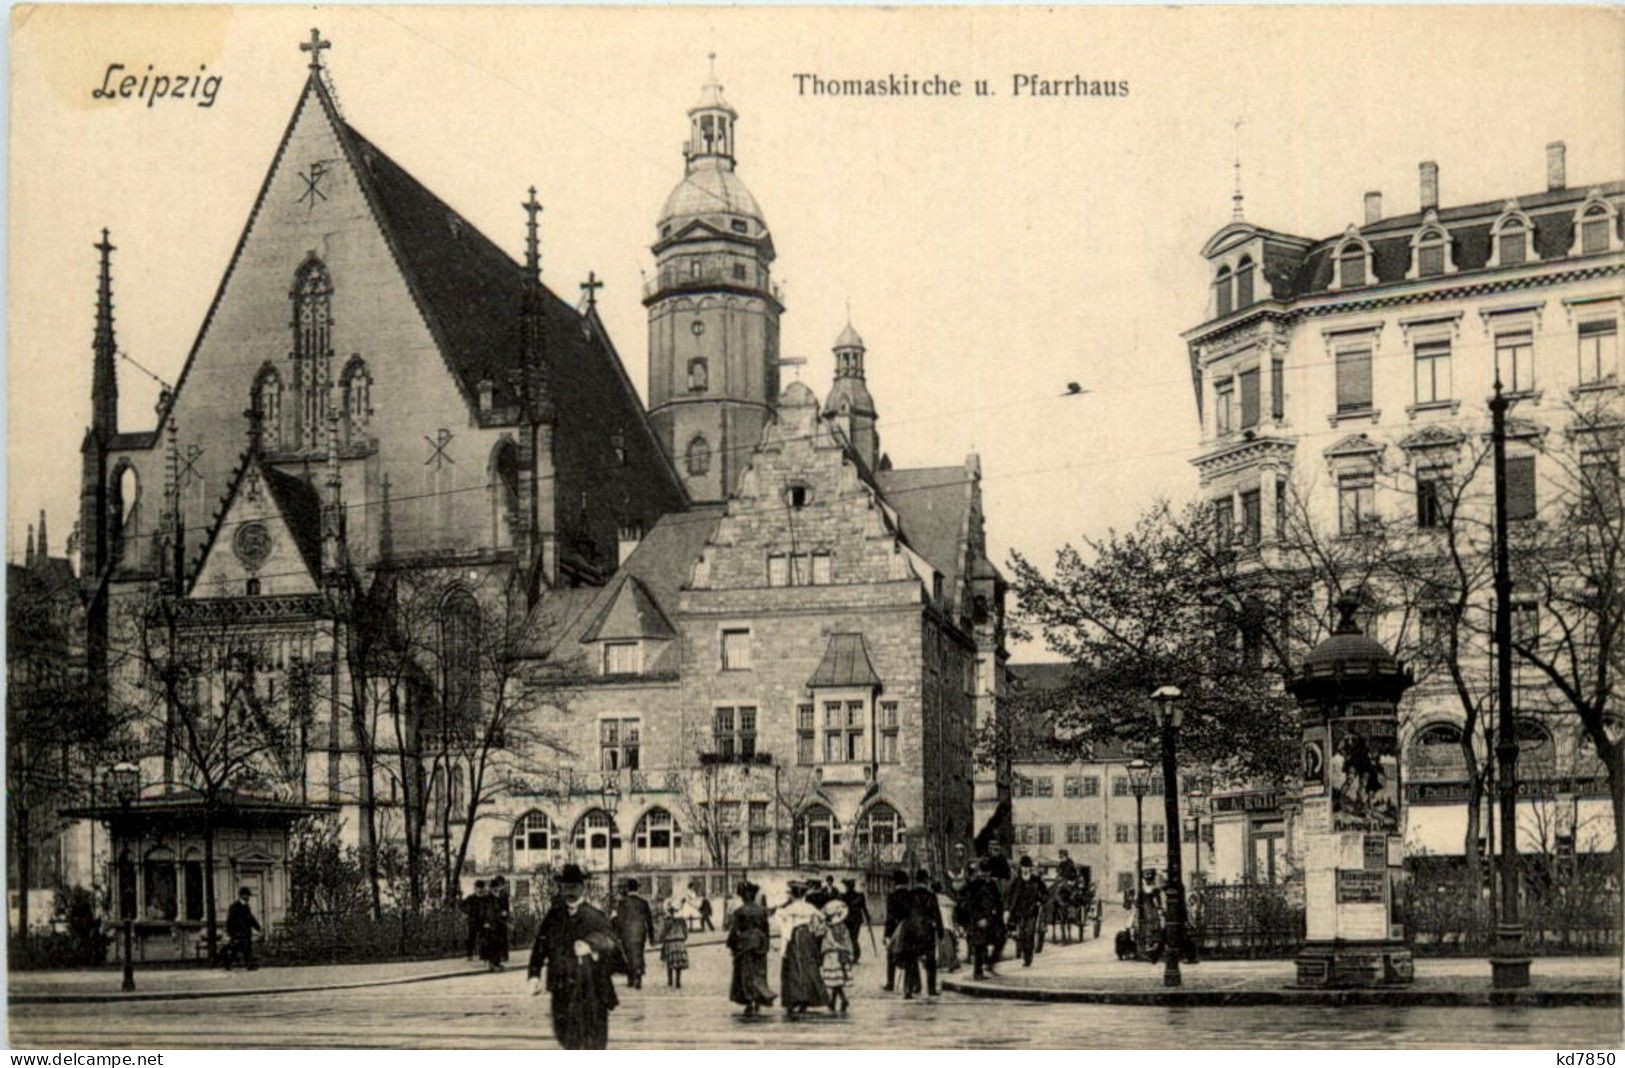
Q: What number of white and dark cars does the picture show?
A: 0